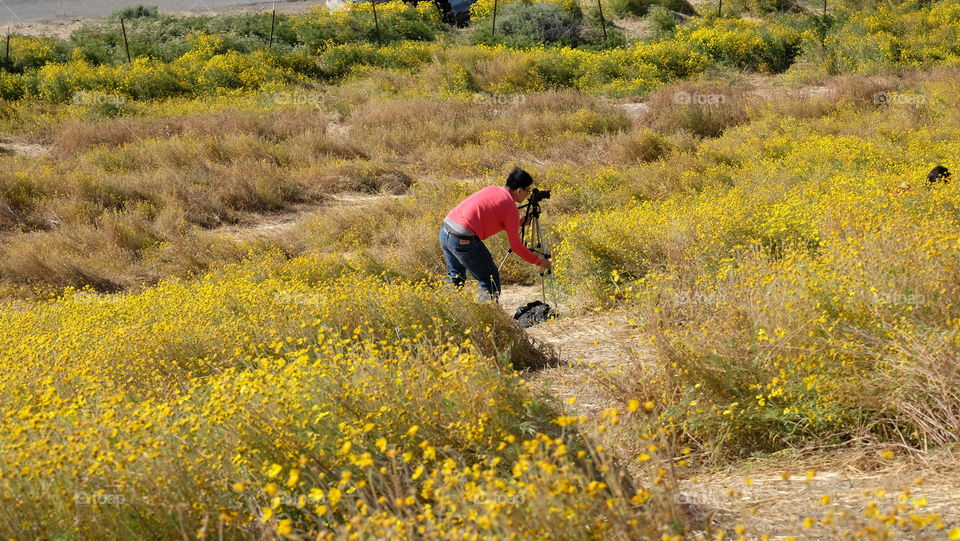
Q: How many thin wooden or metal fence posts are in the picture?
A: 8